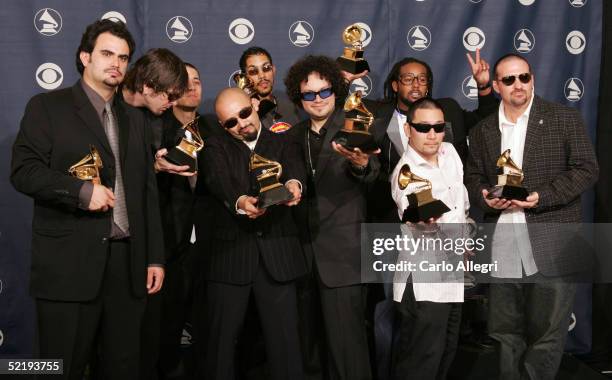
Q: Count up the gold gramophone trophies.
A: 8